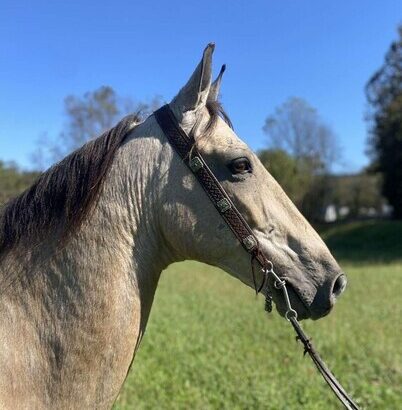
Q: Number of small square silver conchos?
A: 3